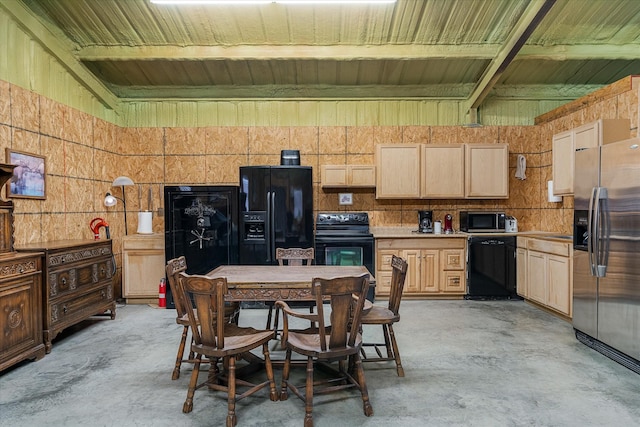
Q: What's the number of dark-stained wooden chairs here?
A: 5